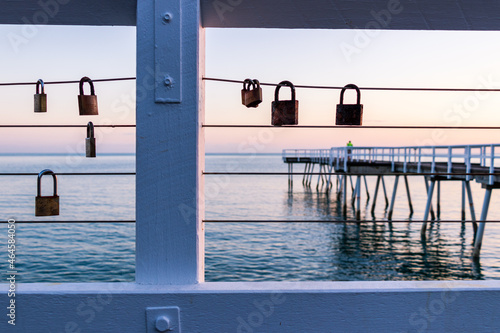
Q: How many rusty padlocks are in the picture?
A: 8